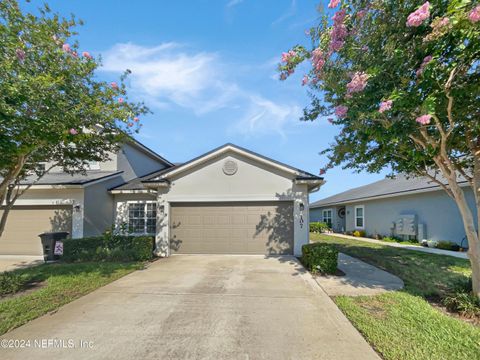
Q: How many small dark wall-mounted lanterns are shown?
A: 3